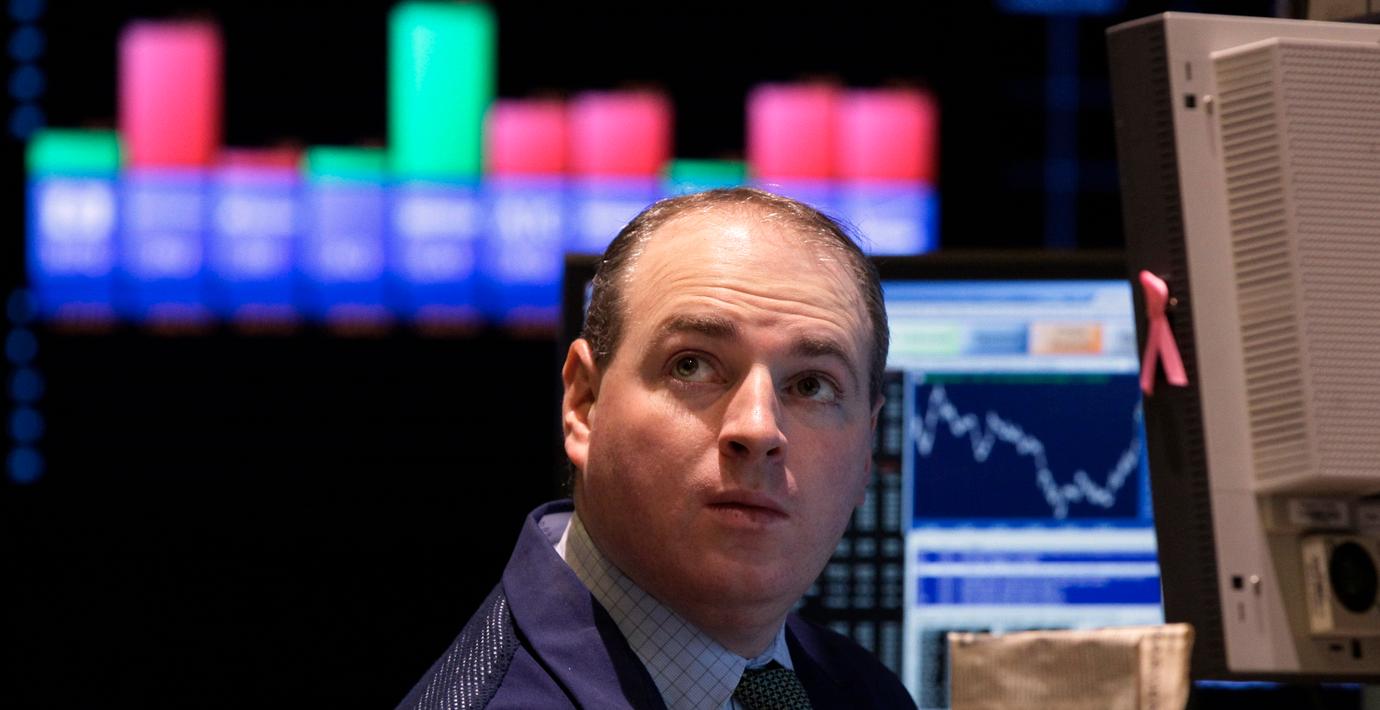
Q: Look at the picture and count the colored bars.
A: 10